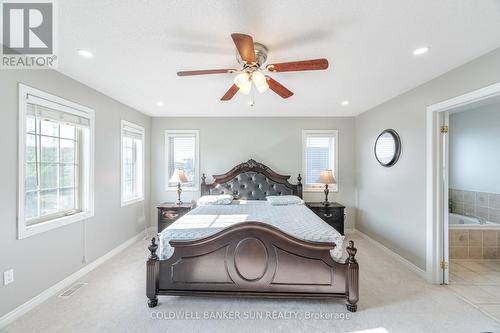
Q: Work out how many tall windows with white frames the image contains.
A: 4